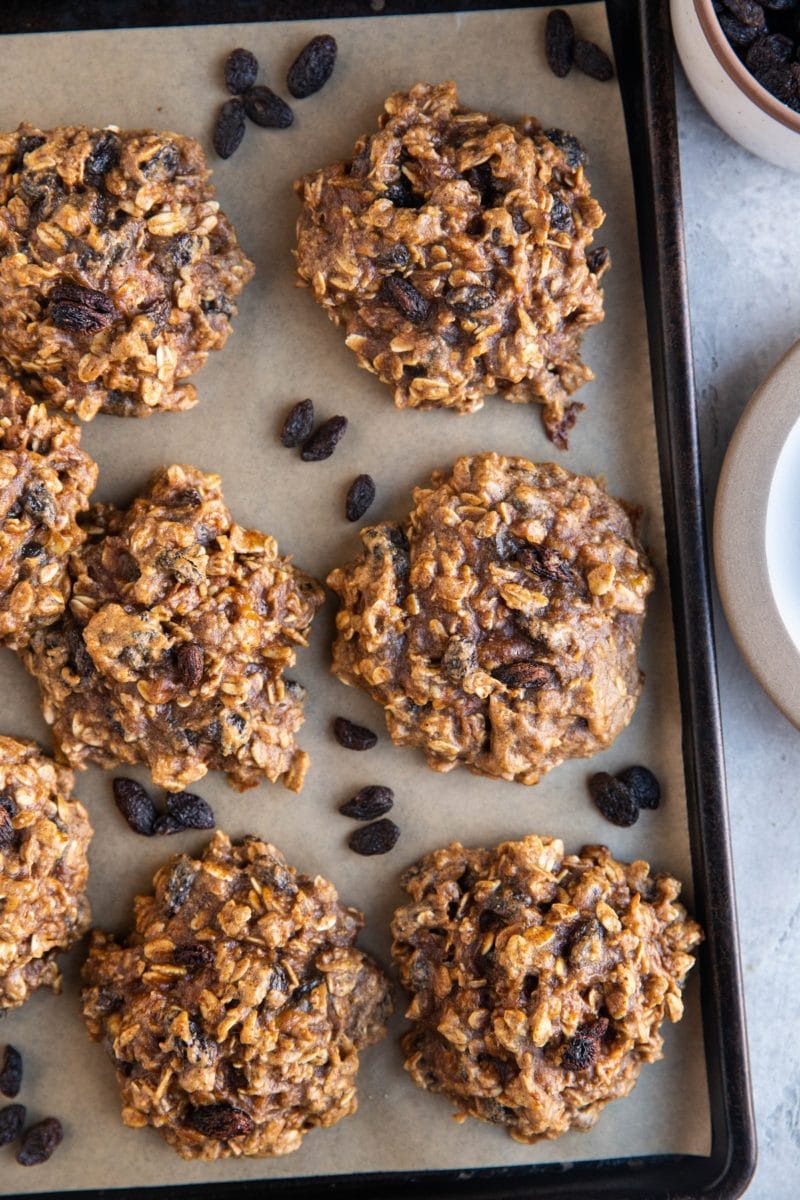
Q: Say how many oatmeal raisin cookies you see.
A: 8